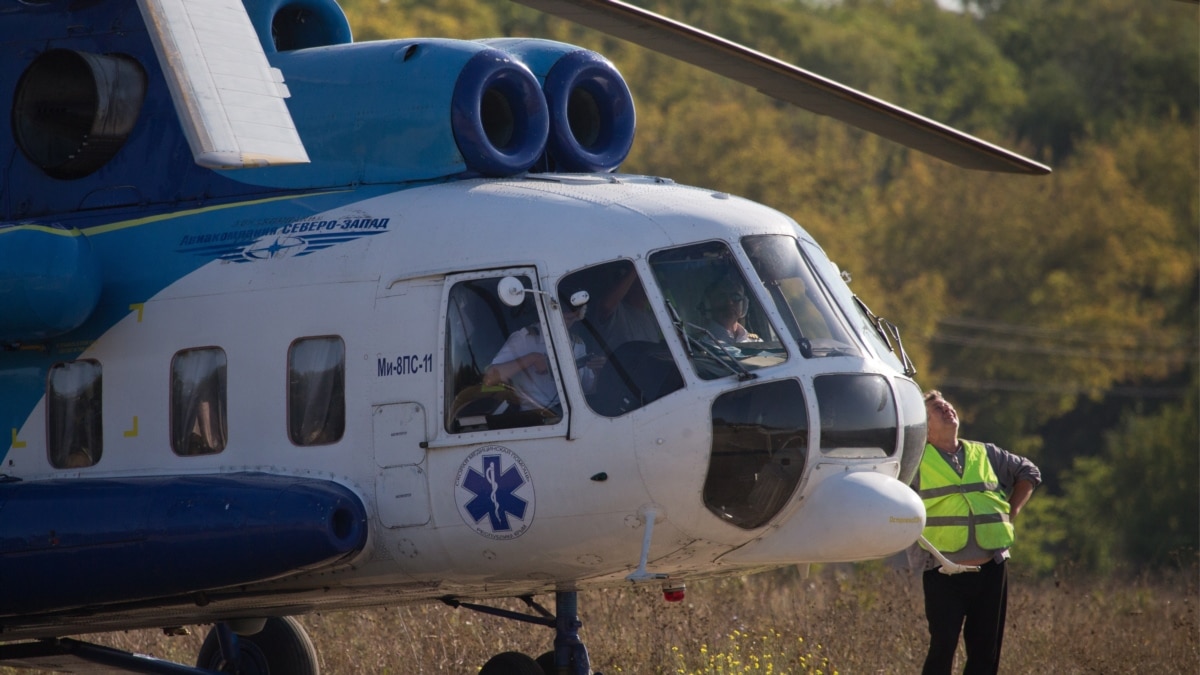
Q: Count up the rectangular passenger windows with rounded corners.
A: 3